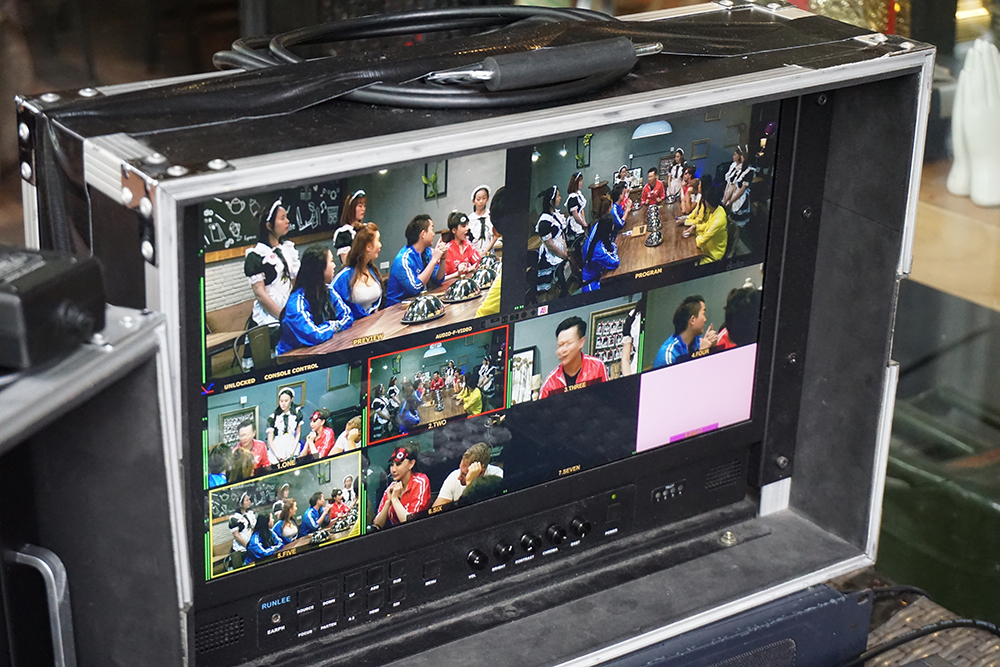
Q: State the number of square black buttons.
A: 12